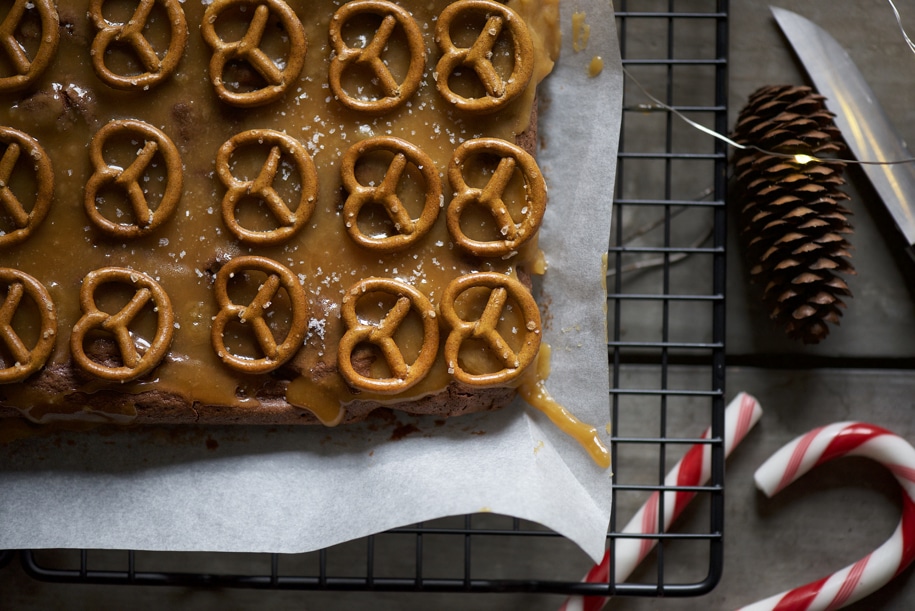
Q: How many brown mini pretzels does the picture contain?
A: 15